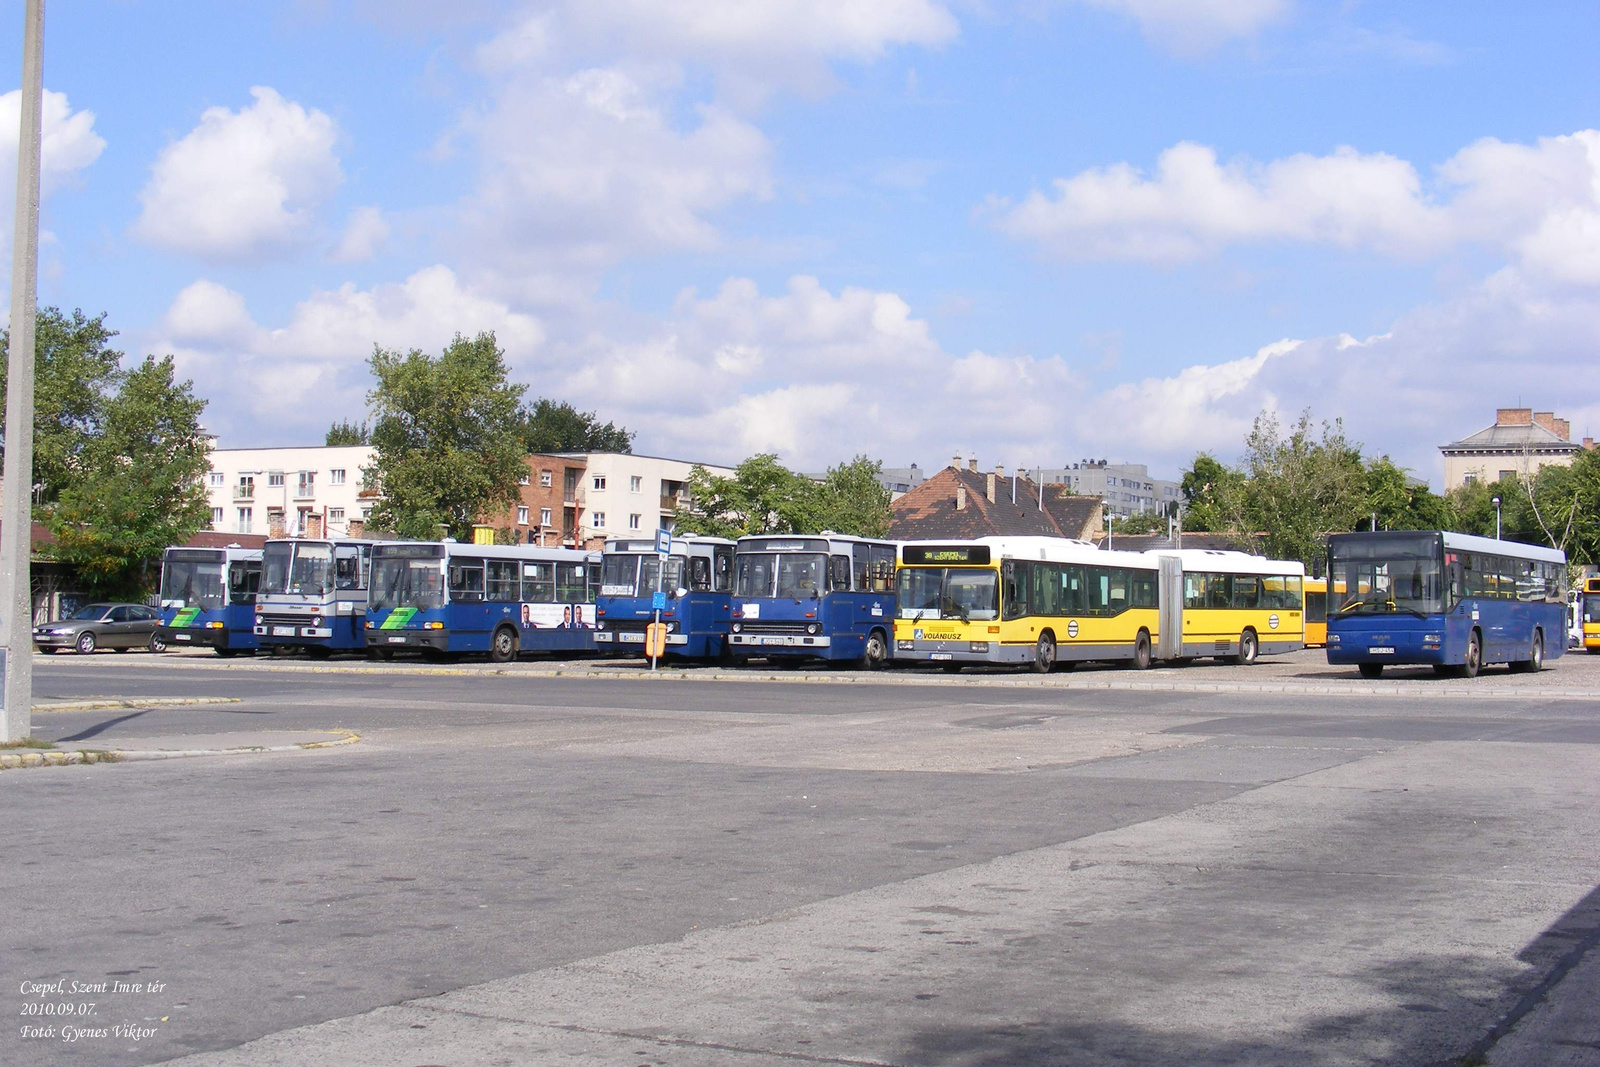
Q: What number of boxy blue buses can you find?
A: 6